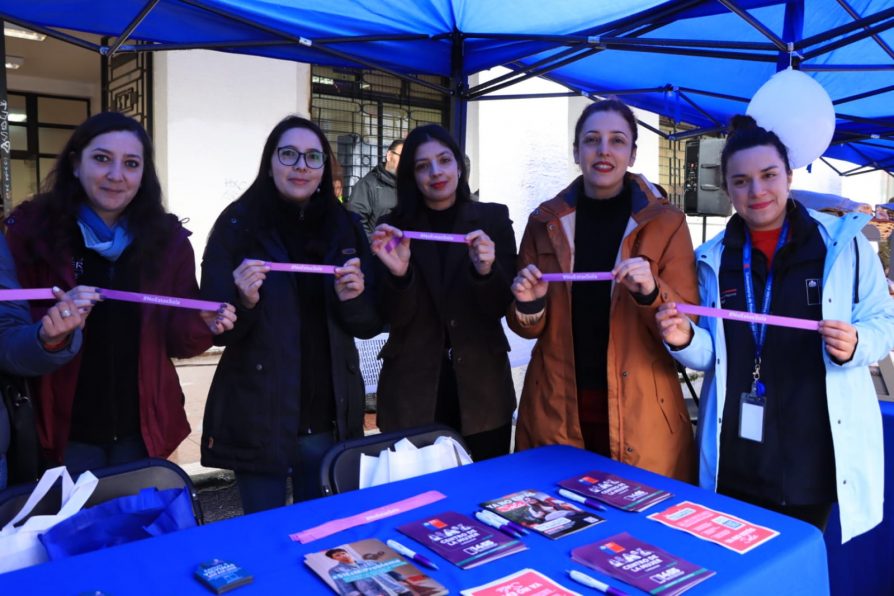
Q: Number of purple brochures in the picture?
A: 3